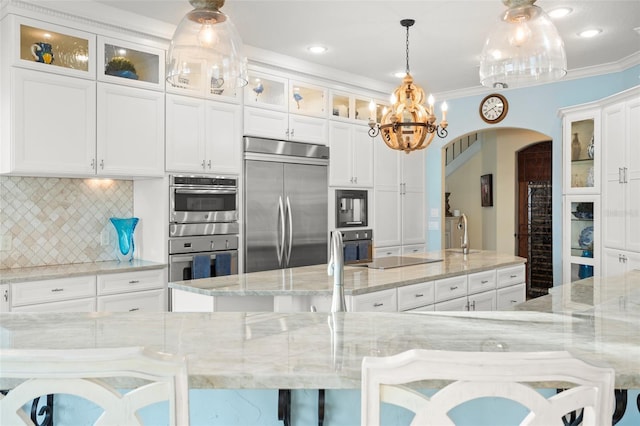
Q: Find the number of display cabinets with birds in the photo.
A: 2